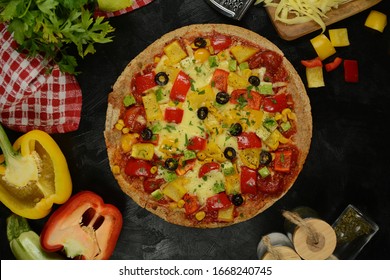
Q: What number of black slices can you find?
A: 11